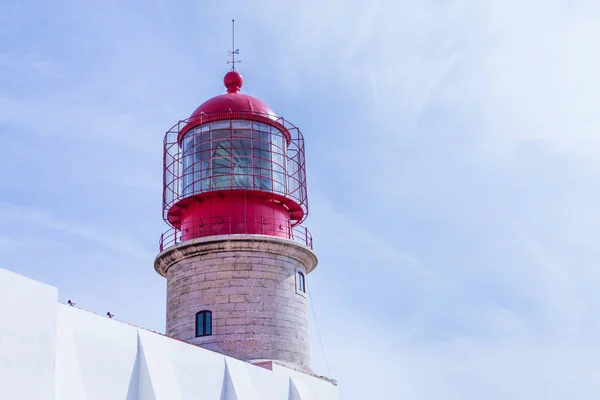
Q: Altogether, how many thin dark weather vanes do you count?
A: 1